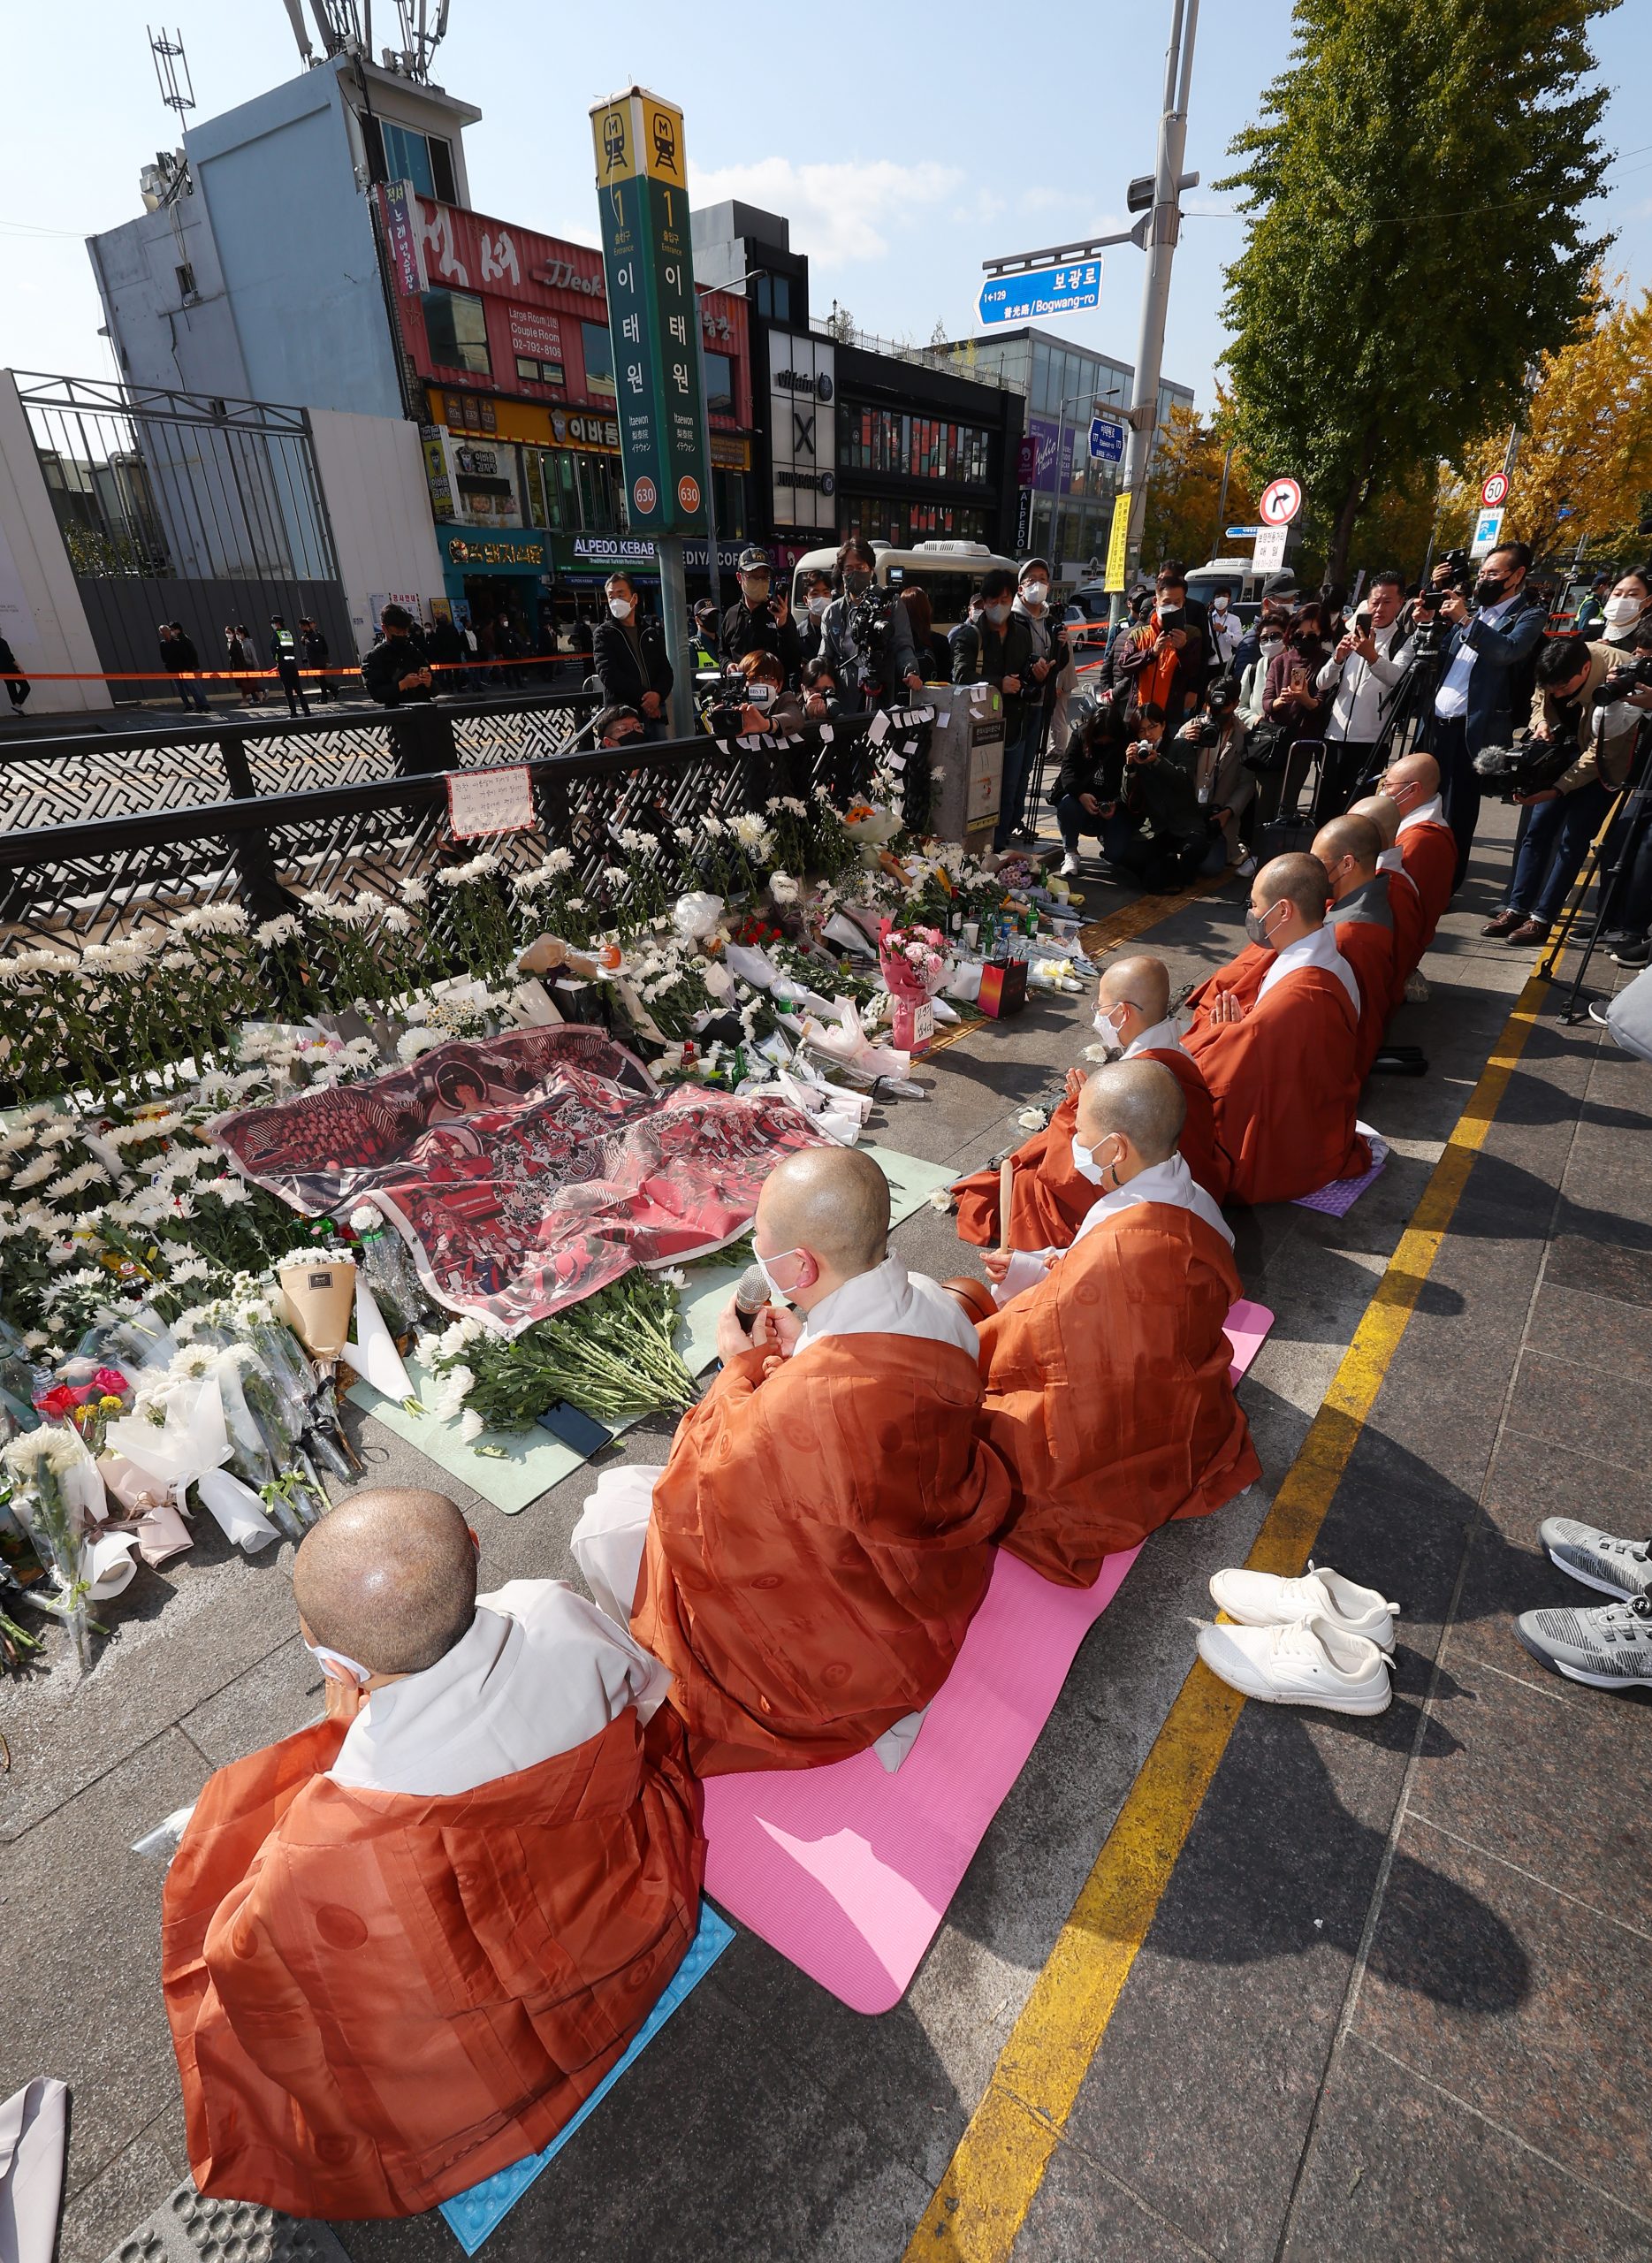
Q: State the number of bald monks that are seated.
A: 8